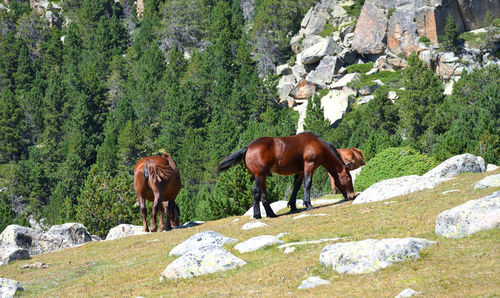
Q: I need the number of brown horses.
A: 3